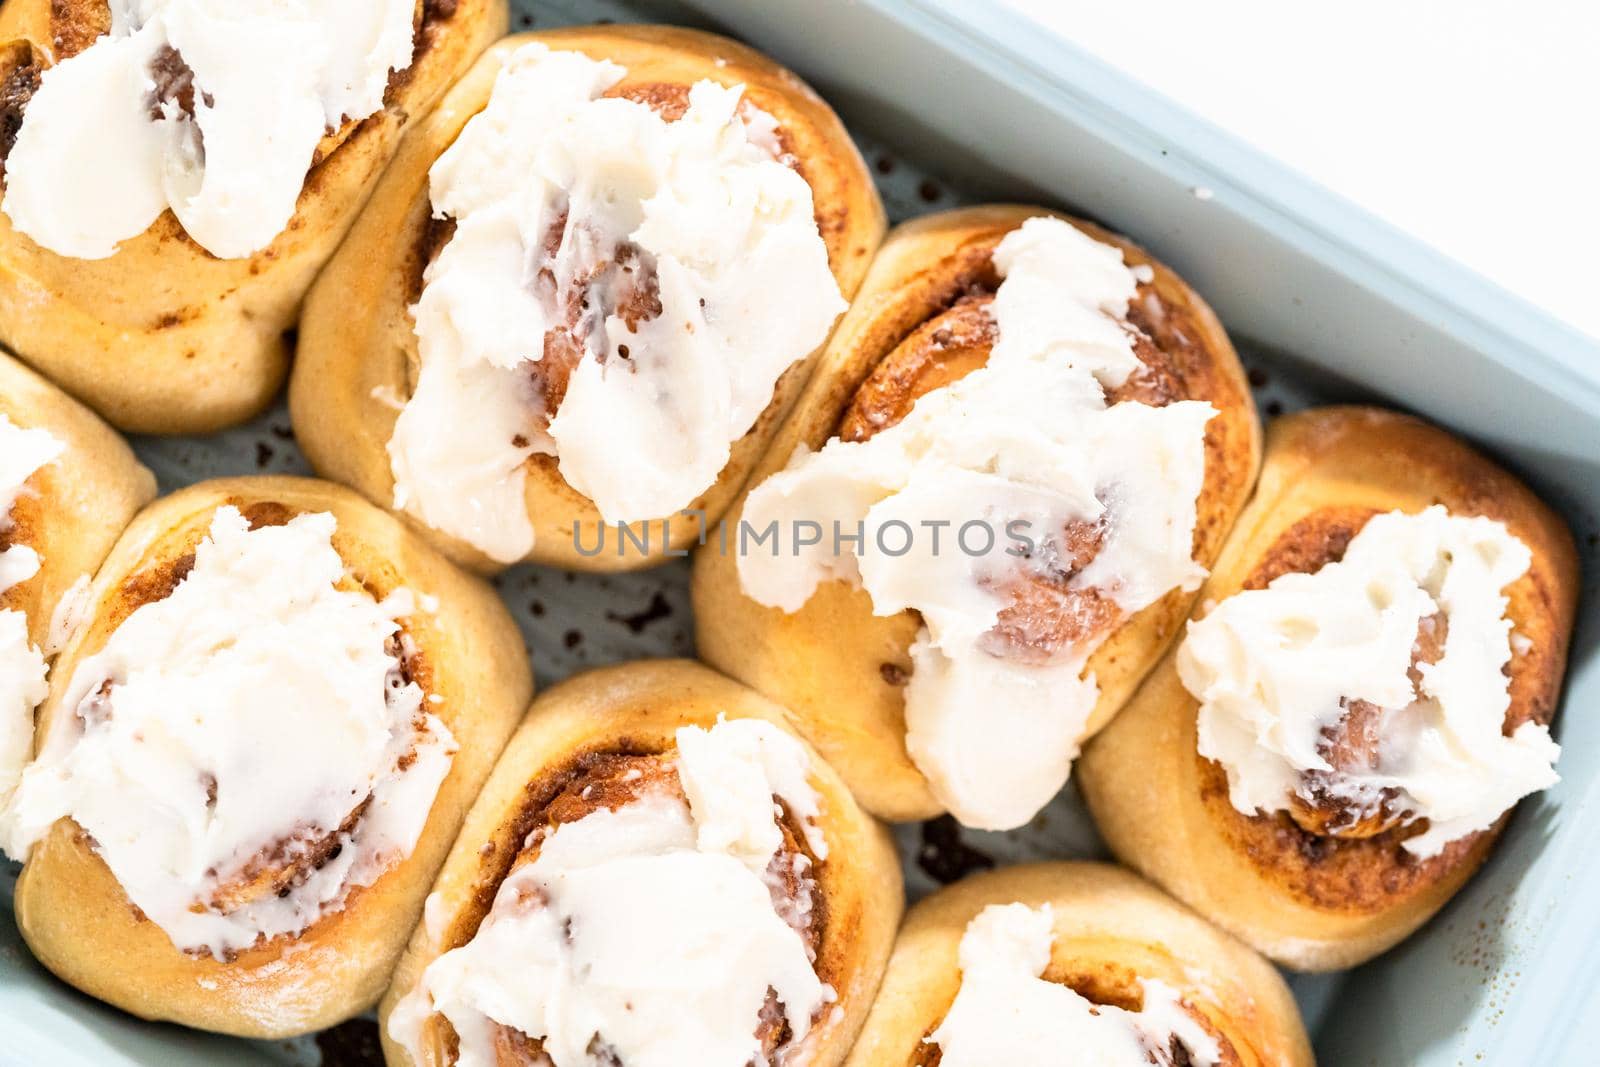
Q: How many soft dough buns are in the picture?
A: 8